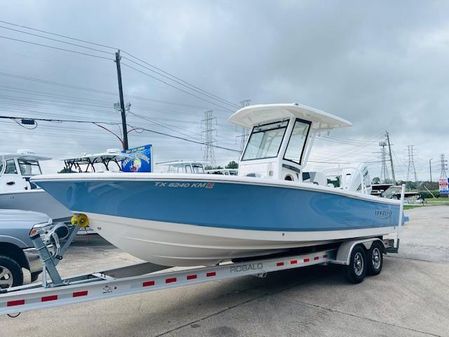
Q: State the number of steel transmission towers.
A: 5